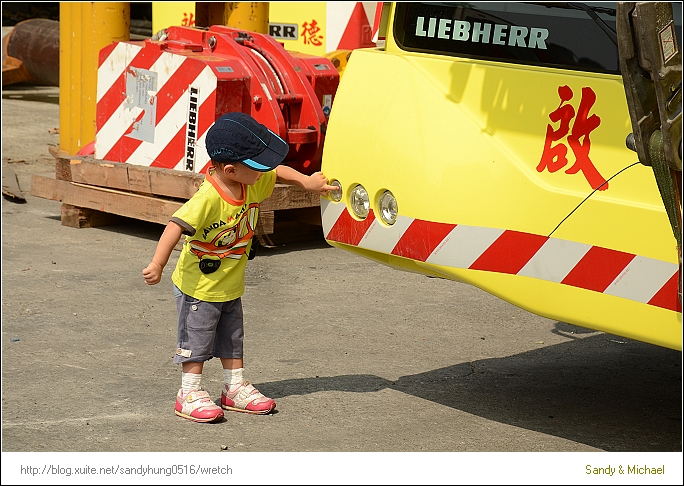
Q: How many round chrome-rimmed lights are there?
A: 3